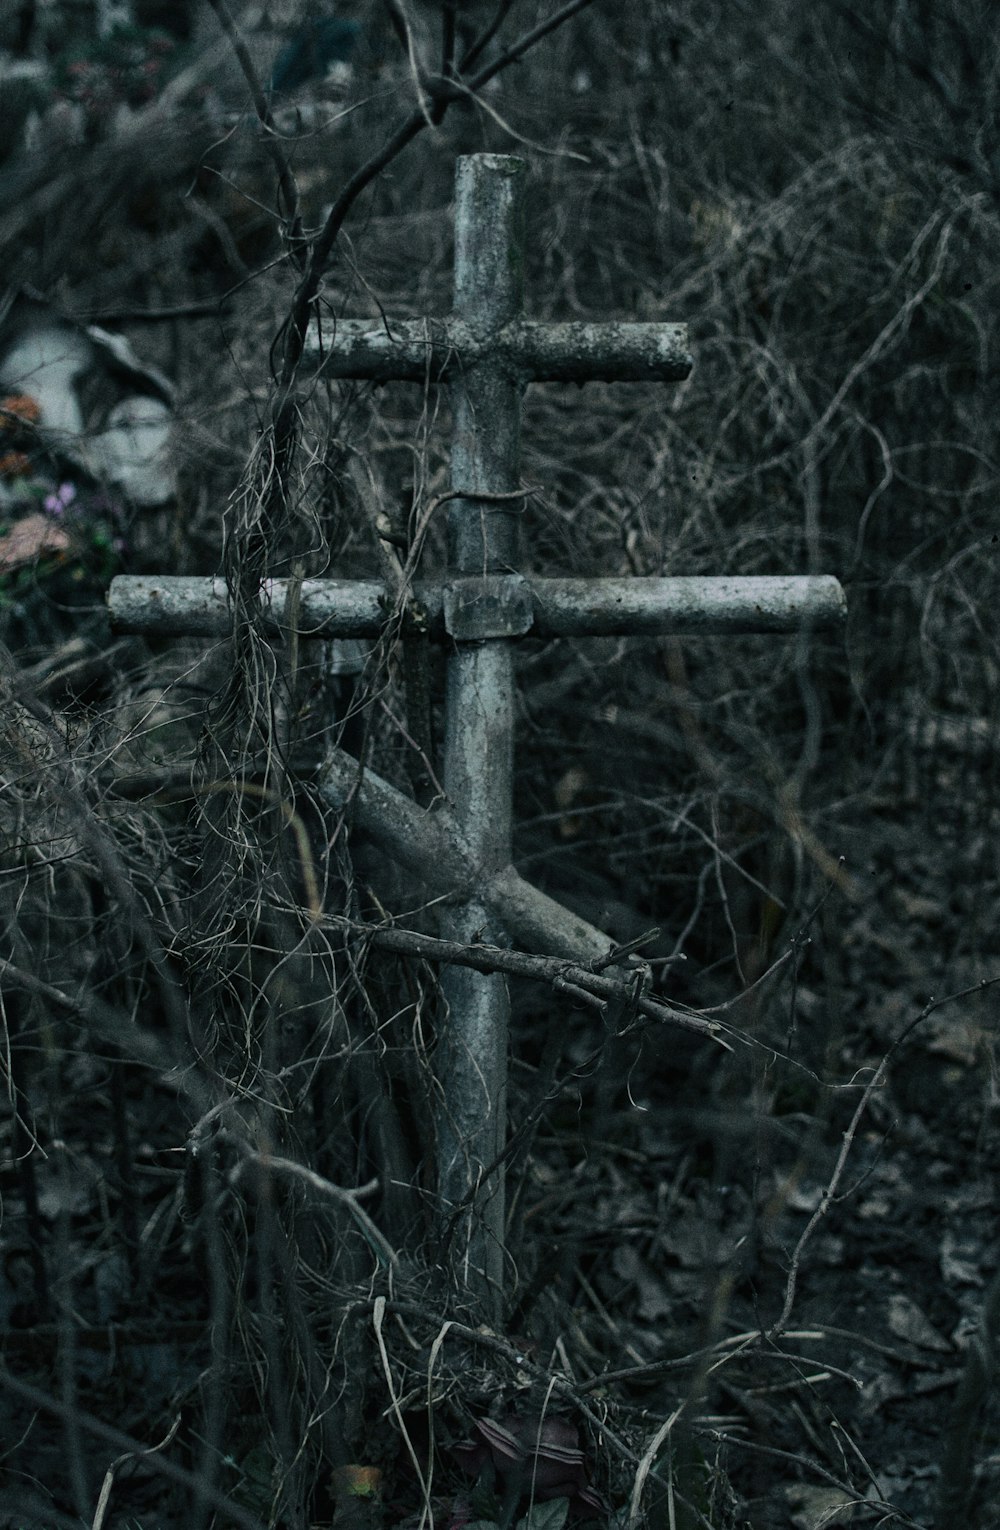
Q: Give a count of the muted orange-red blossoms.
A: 2